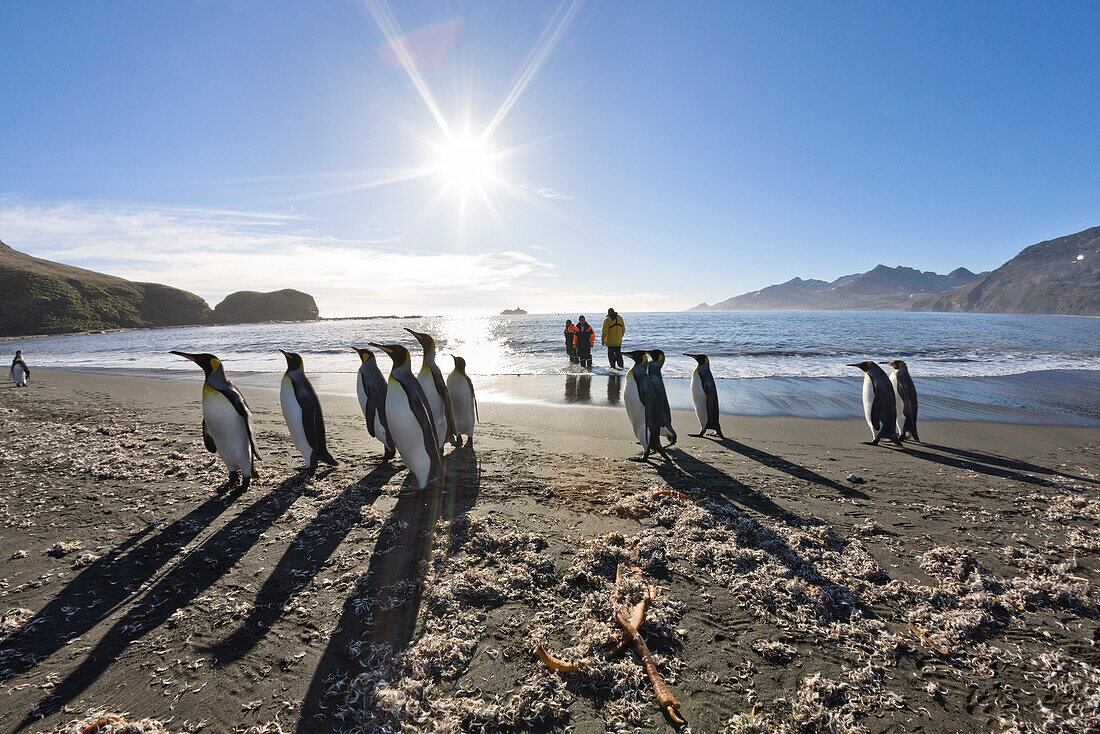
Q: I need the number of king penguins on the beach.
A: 12